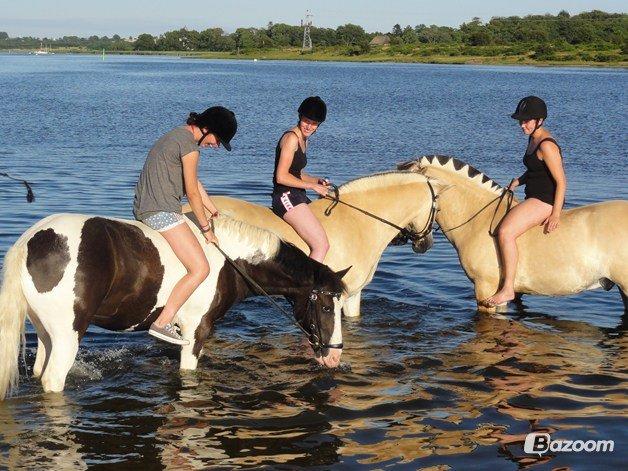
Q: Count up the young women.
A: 3